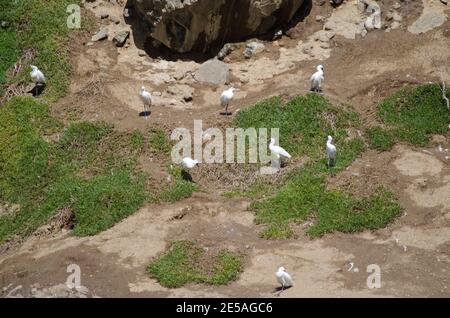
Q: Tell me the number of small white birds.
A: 8